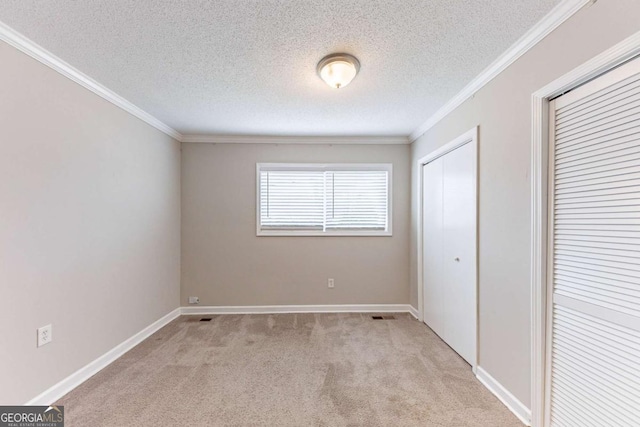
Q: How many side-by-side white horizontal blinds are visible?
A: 2